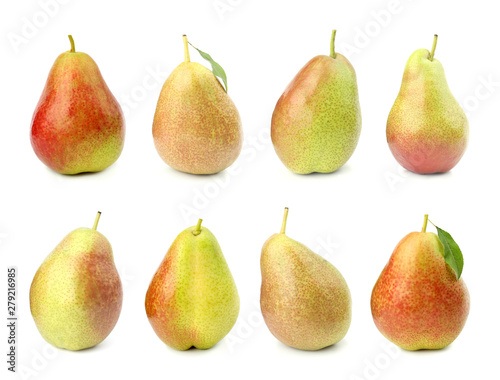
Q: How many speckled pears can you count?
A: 8